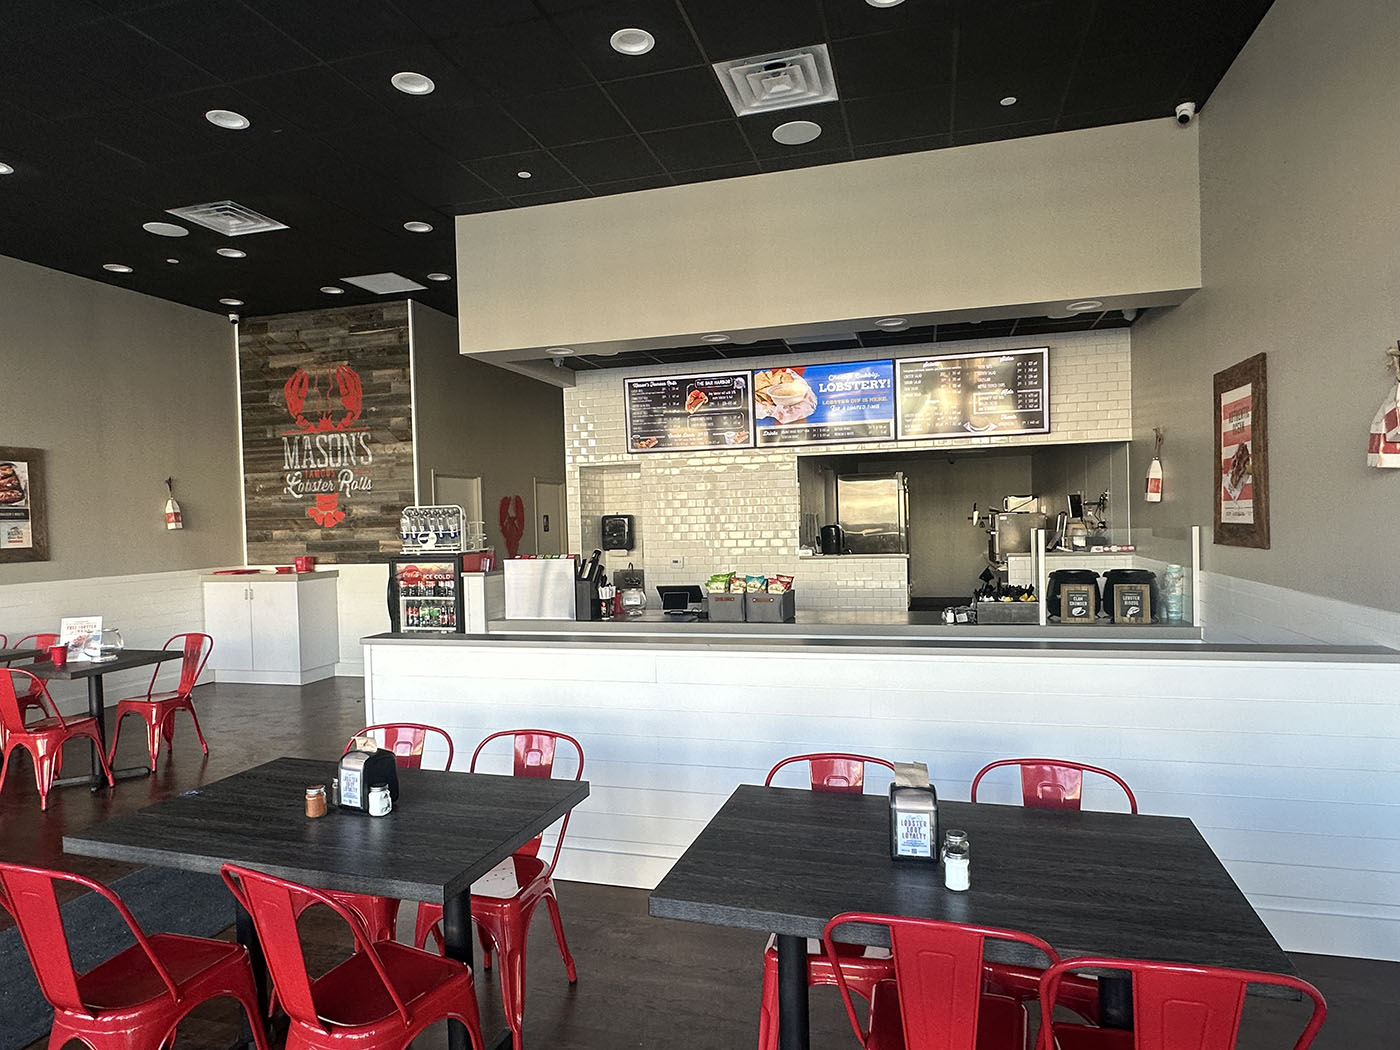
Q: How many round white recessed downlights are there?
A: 15